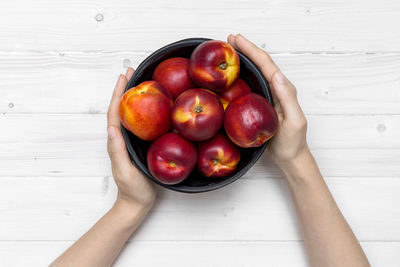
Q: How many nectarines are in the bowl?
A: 8